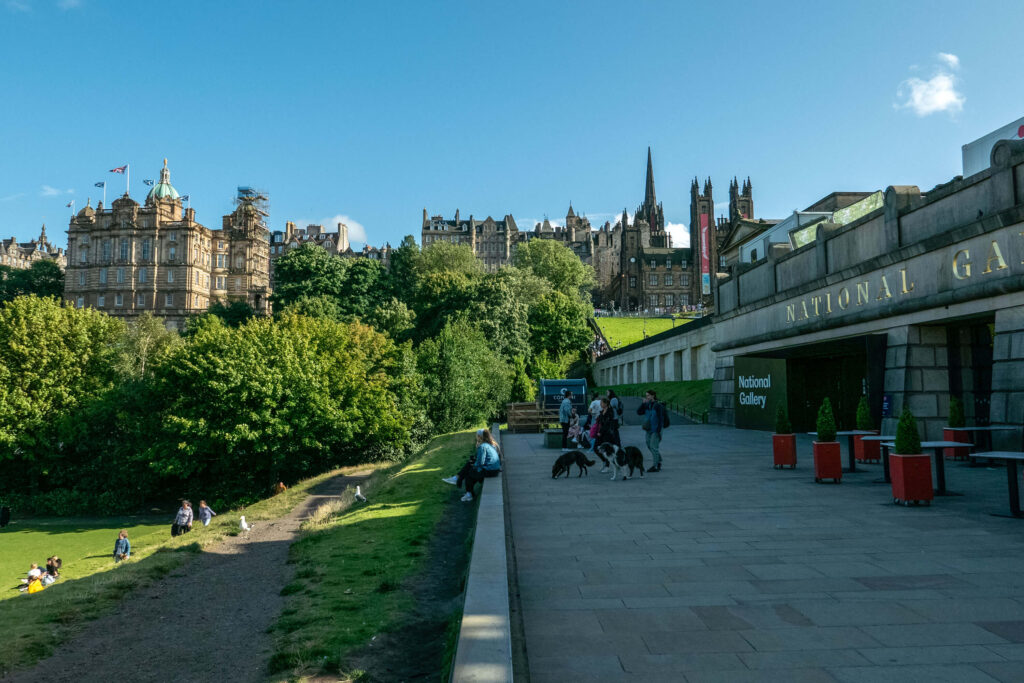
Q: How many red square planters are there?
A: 5